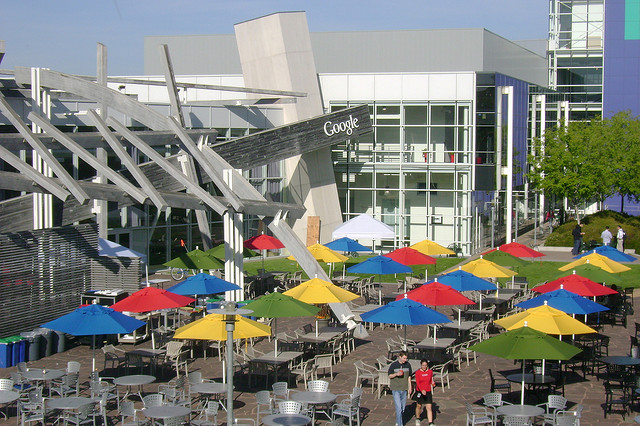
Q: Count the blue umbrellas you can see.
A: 8